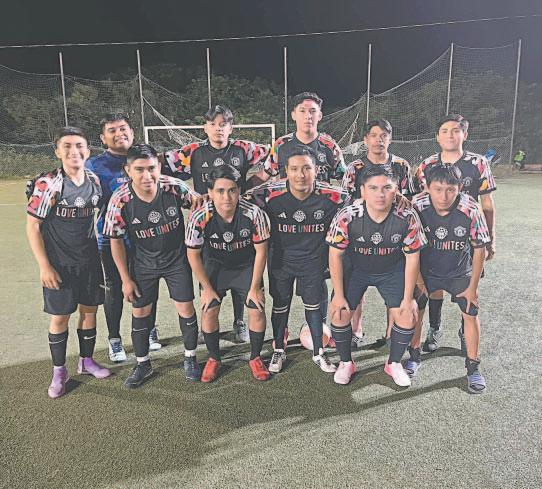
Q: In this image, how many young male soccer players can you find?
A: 11